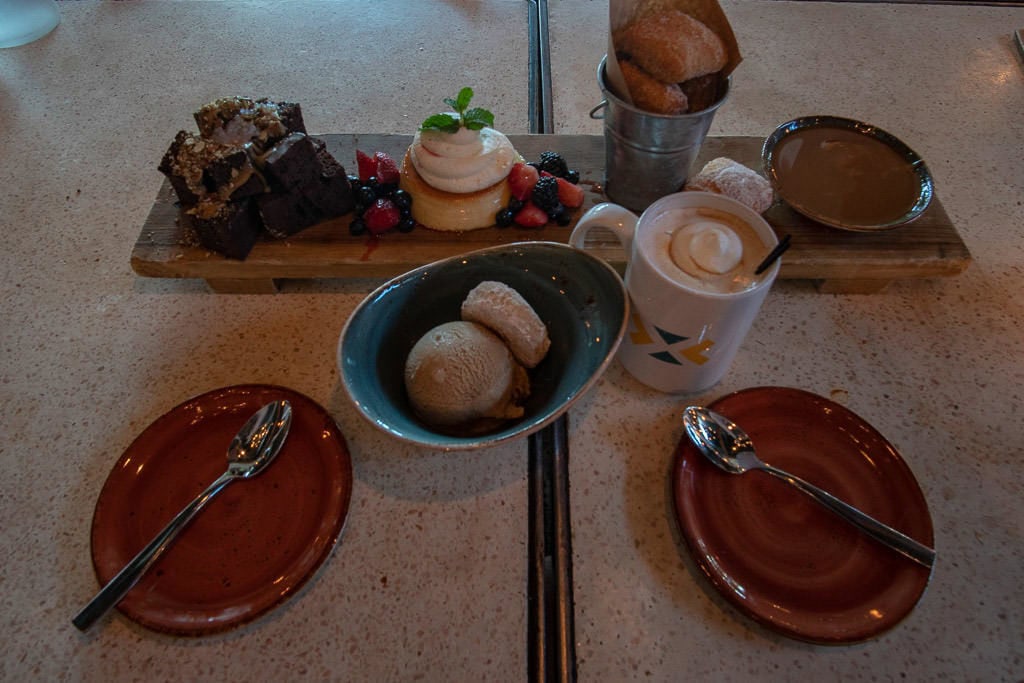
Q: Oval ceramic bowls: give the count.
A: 1